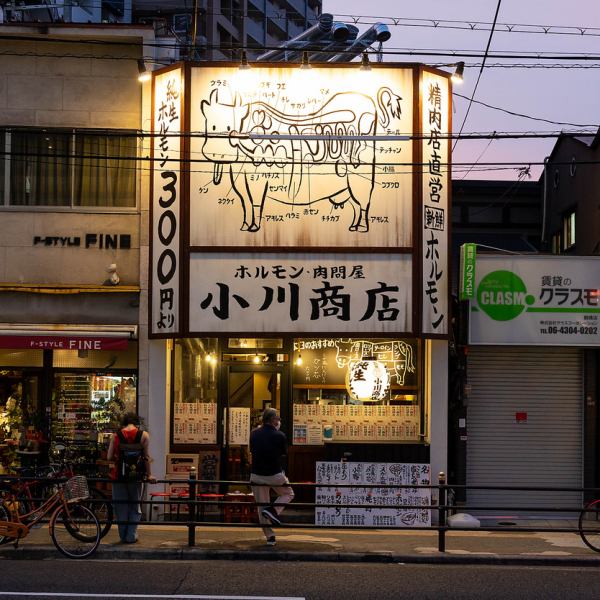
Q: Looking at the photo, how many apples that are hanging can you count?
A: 0